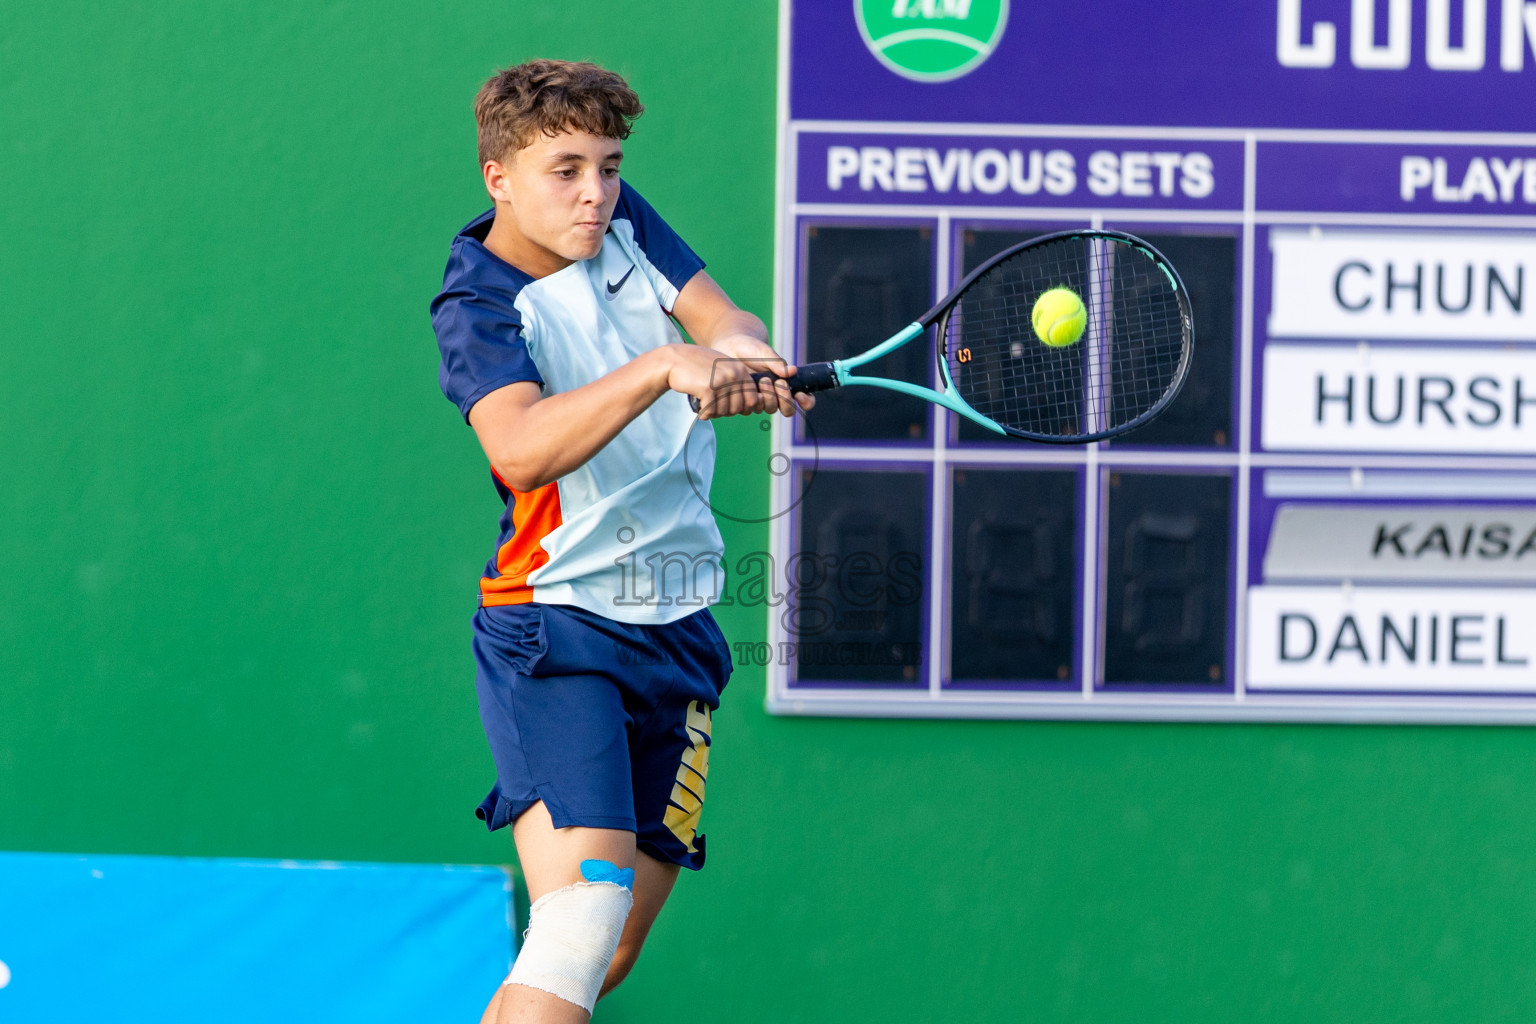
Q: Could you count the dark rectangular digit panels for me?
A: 6